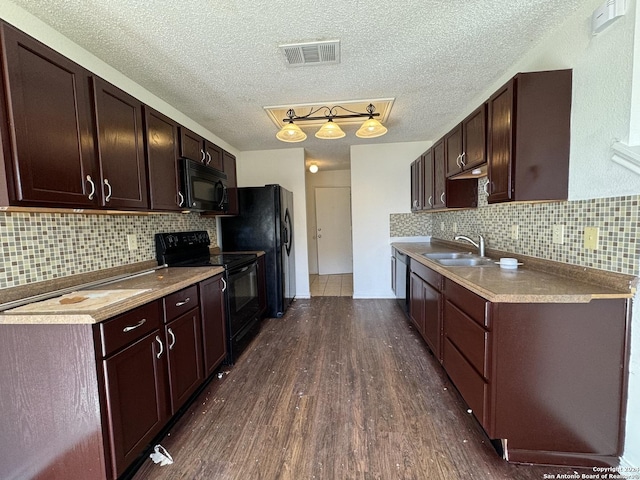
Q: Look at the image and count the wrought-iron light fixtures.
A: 1